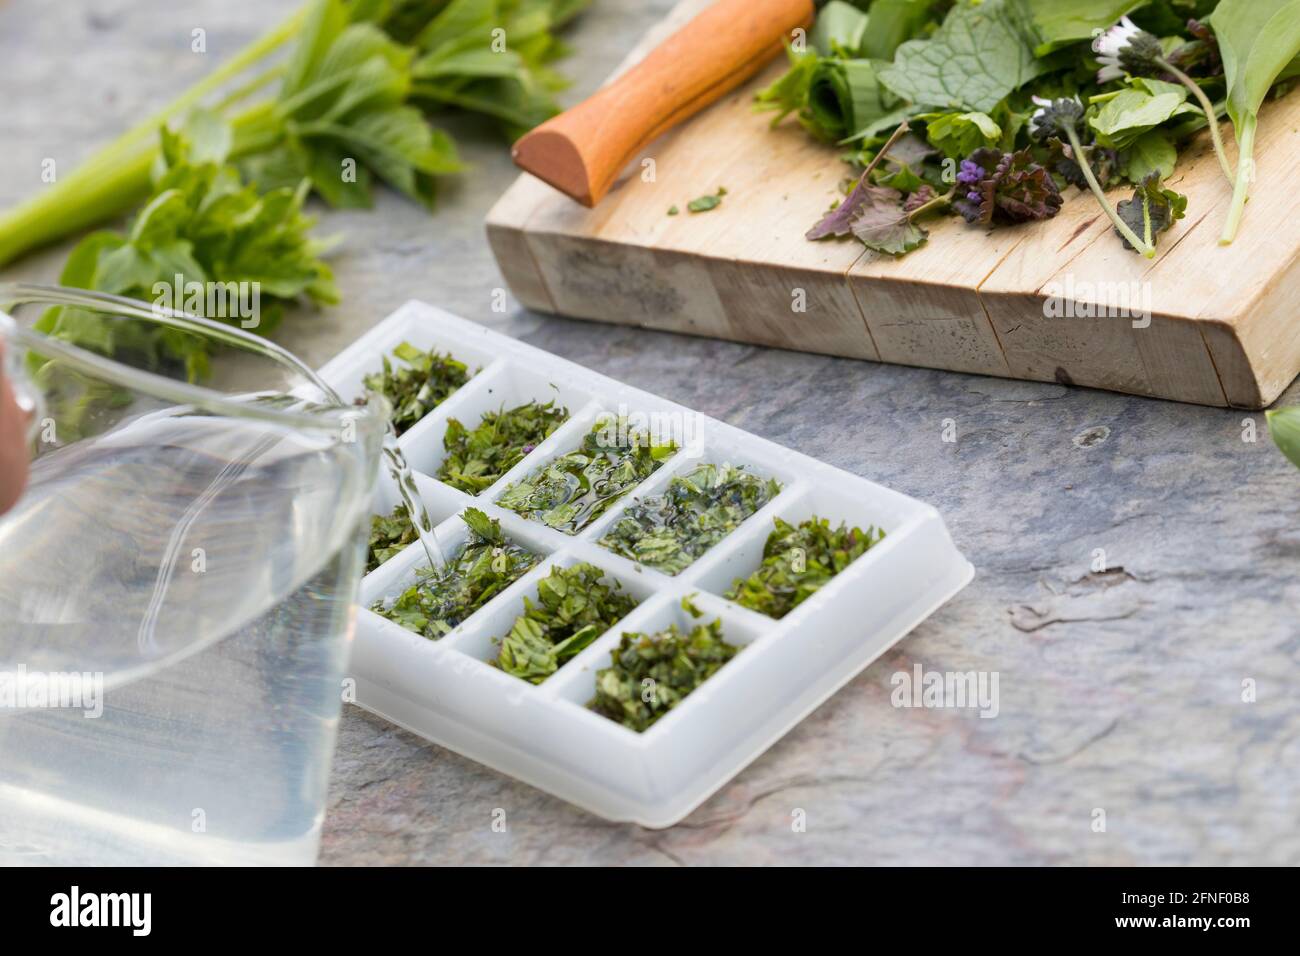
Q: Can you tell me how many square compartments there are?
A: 9